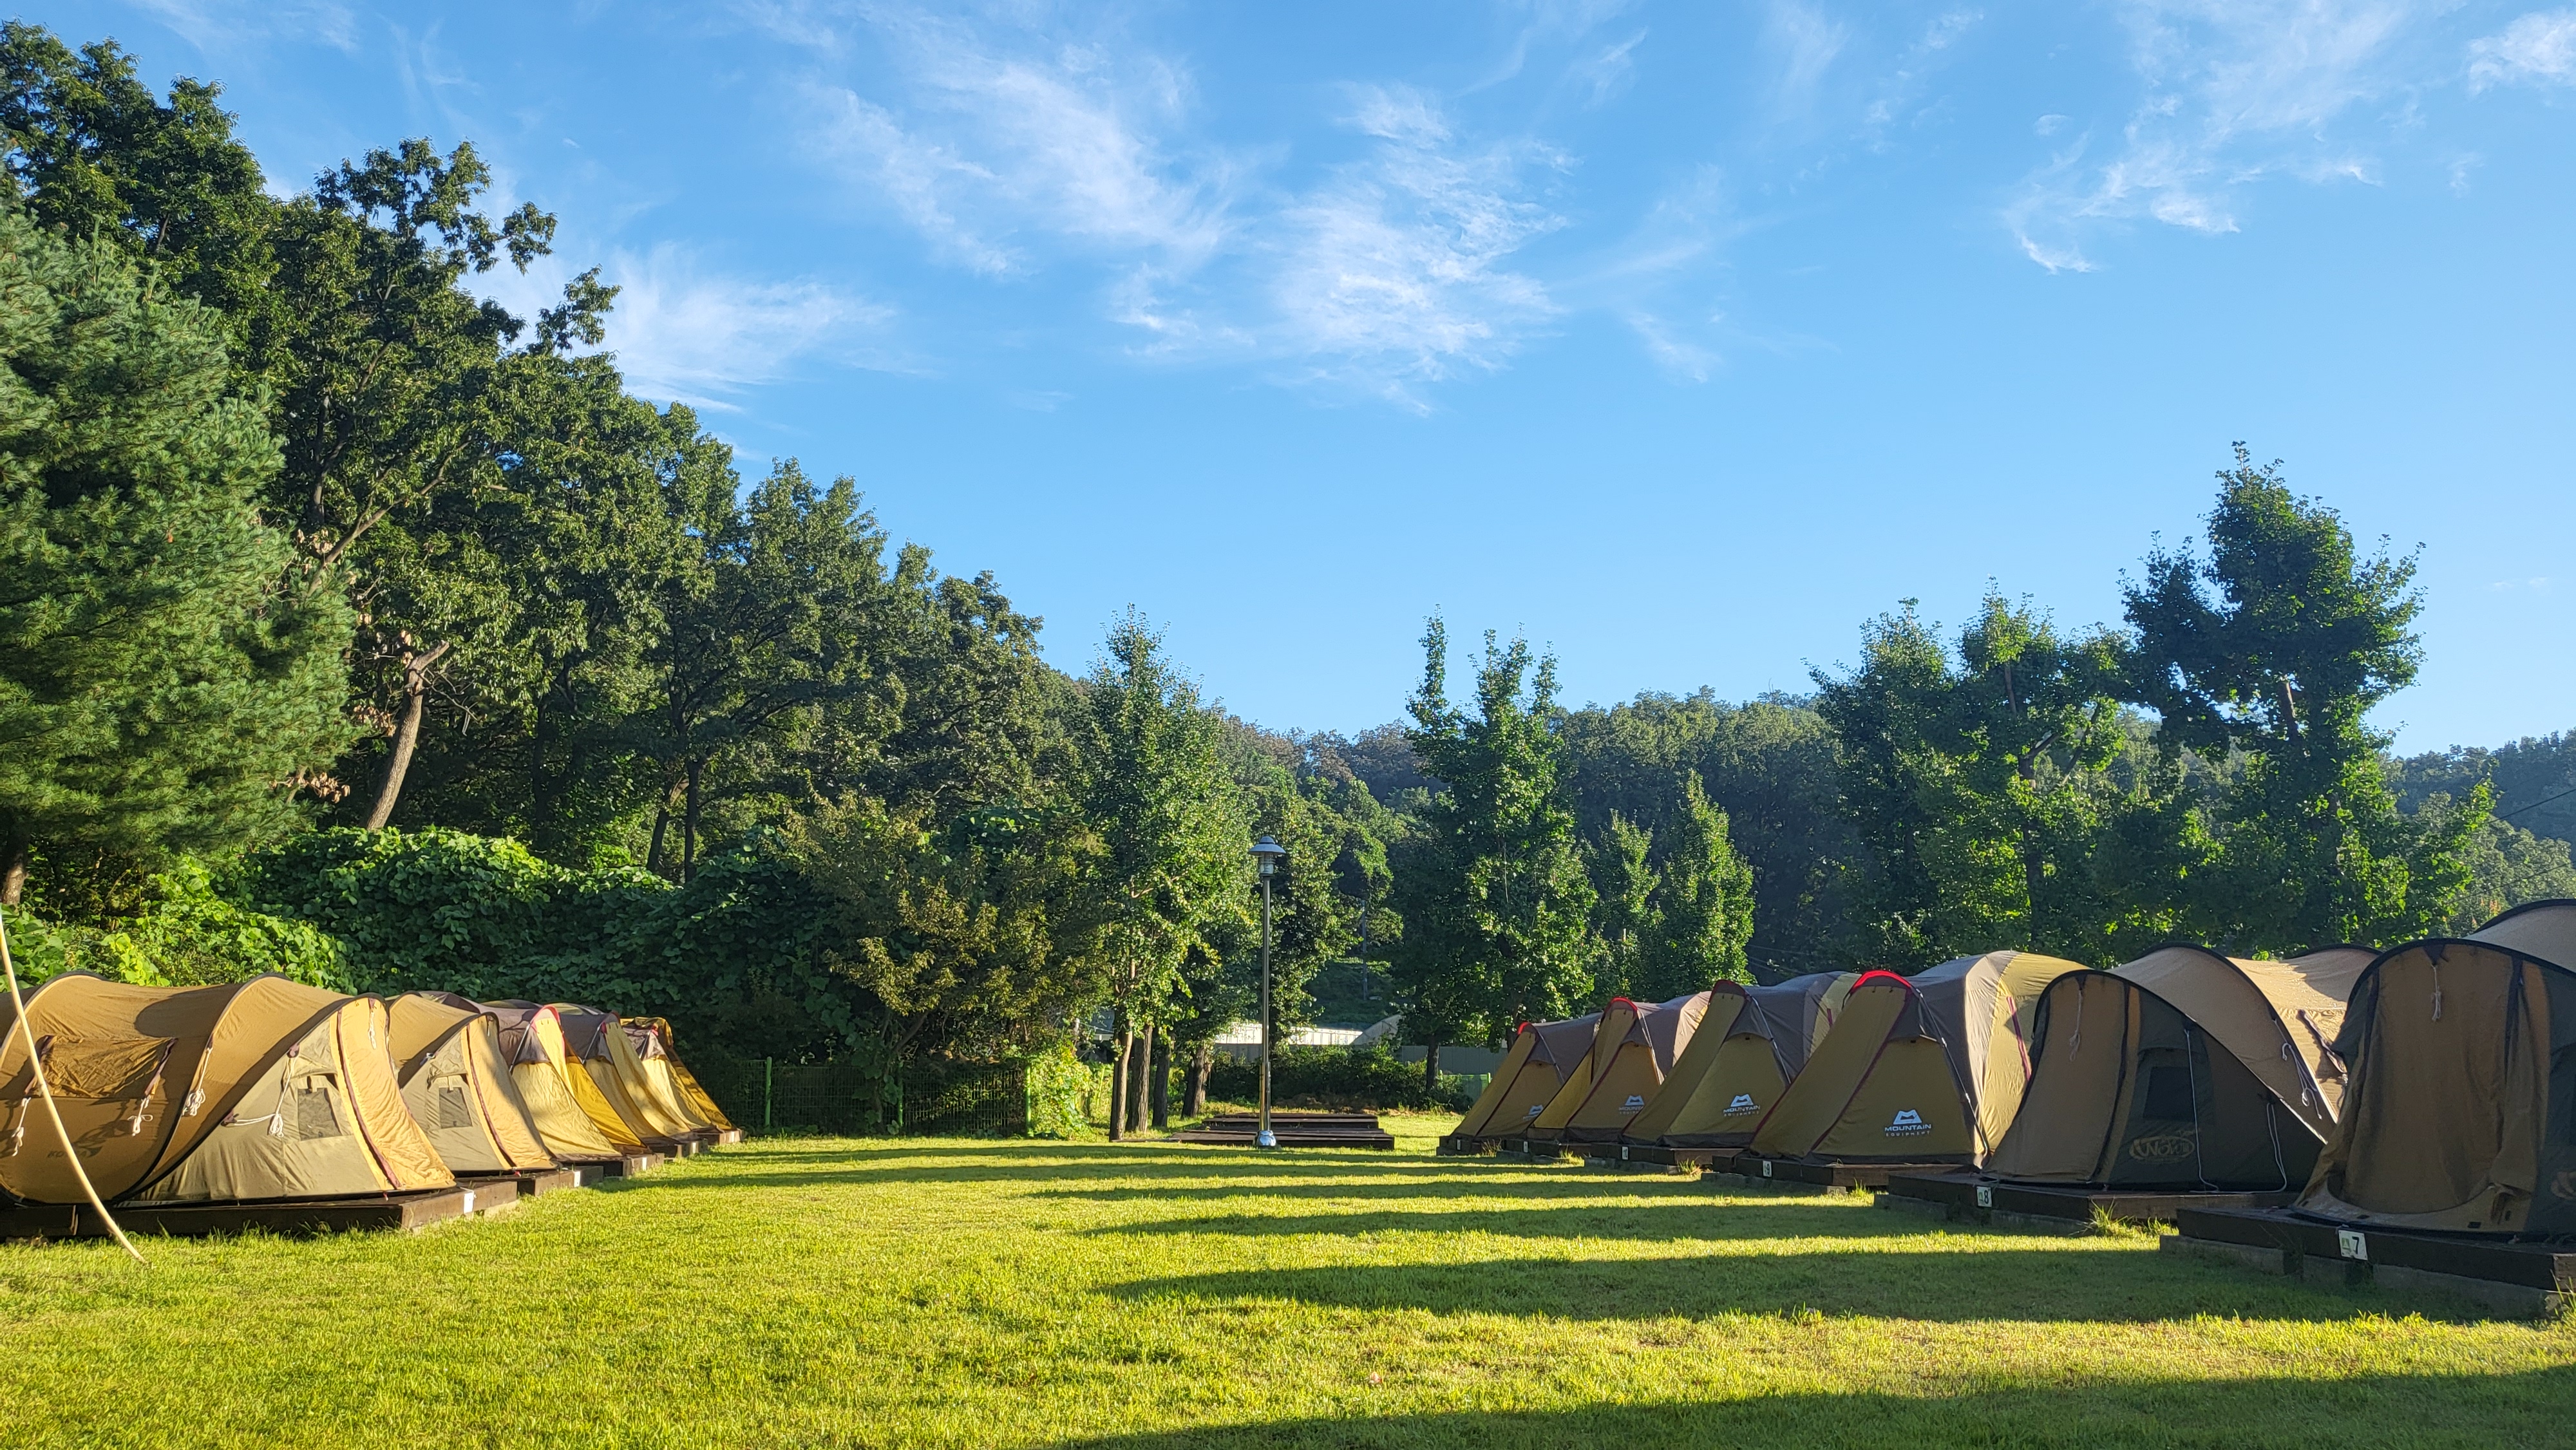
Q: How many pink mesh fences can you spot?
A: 0